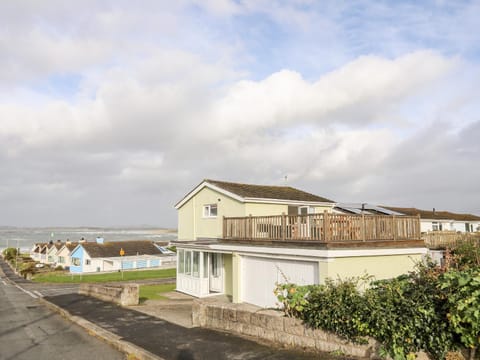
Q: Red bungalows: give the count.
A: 0